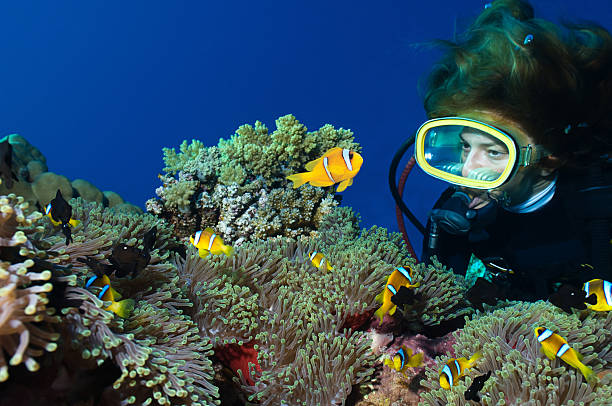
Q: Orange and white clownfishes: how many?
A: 10